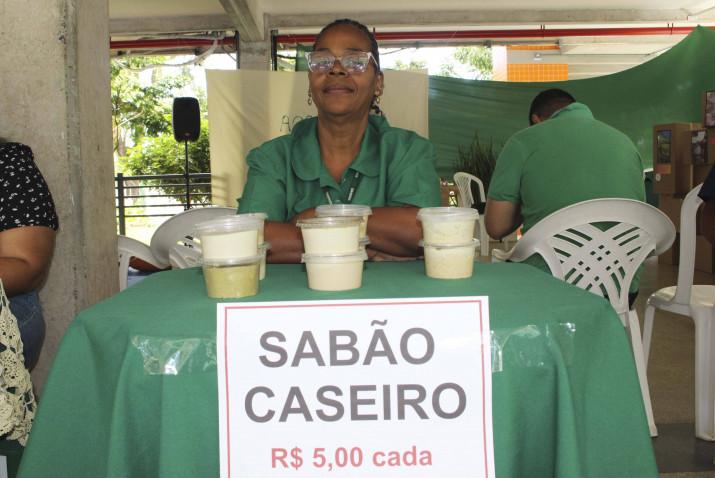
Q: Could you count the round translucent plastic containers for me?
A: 10